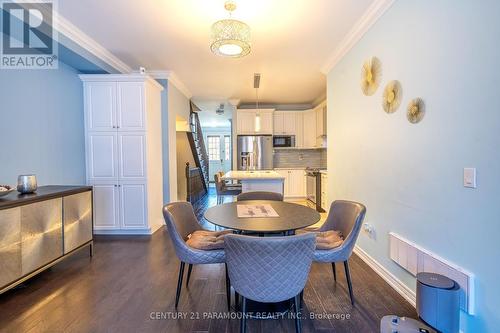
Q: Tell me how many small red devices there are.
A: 0